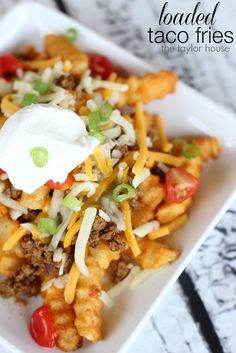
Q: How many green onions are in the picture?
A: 11